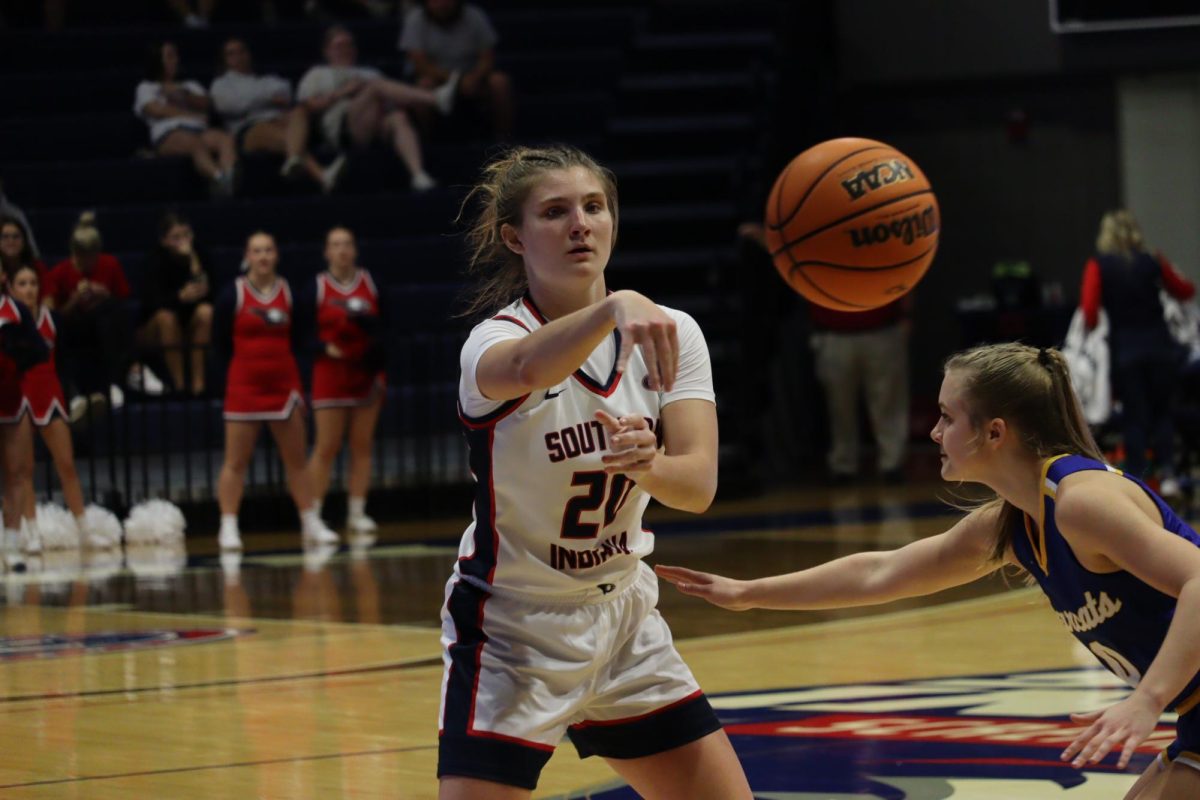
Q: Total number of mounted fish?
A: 0